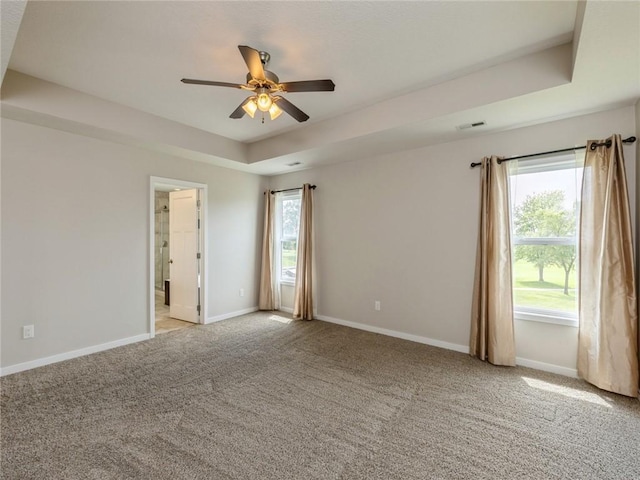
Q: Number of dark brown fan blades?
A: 5